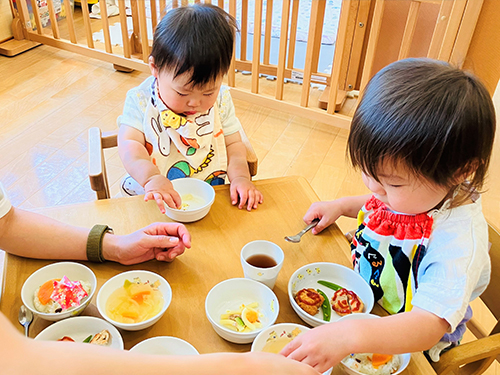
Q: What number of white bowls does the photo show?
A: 9